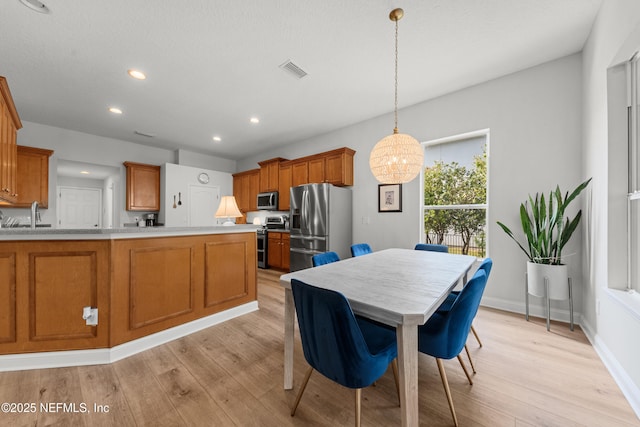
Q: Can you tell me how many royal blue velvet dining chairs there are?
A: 6